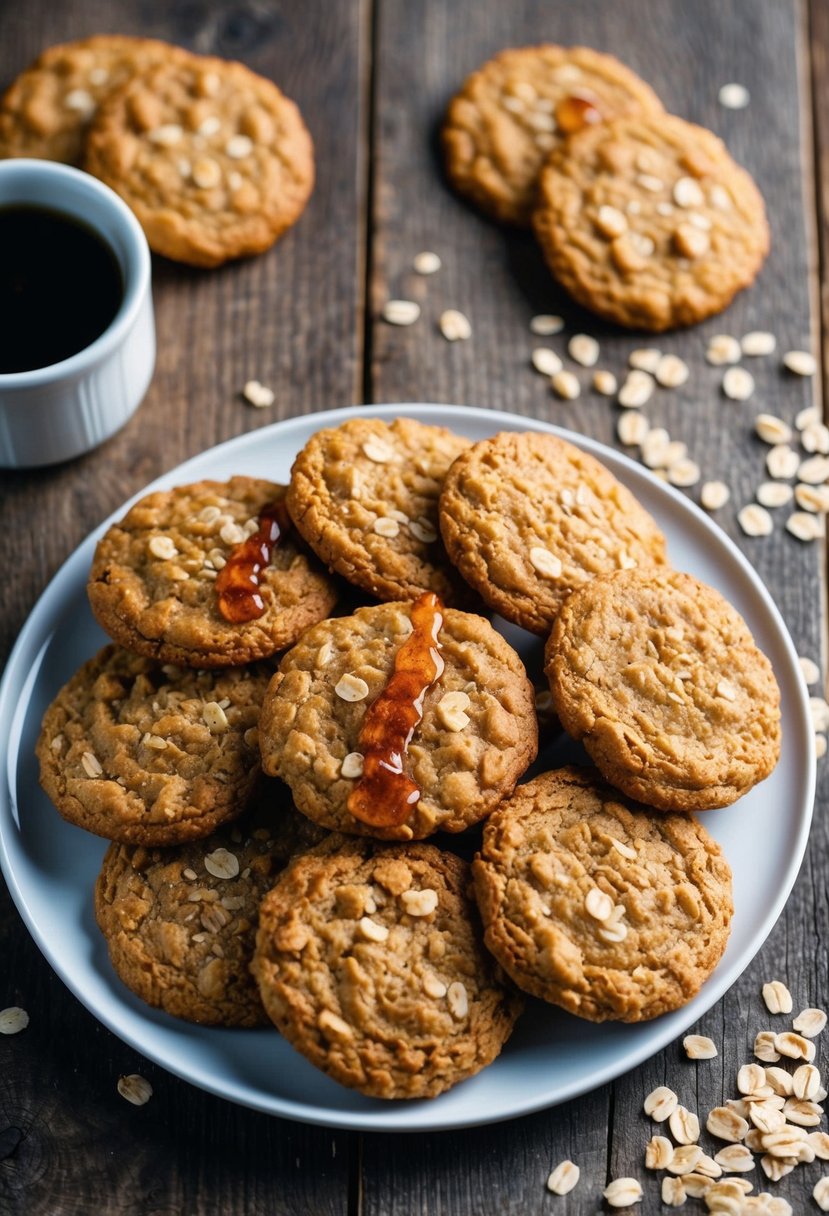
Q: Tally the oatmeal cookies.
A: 13